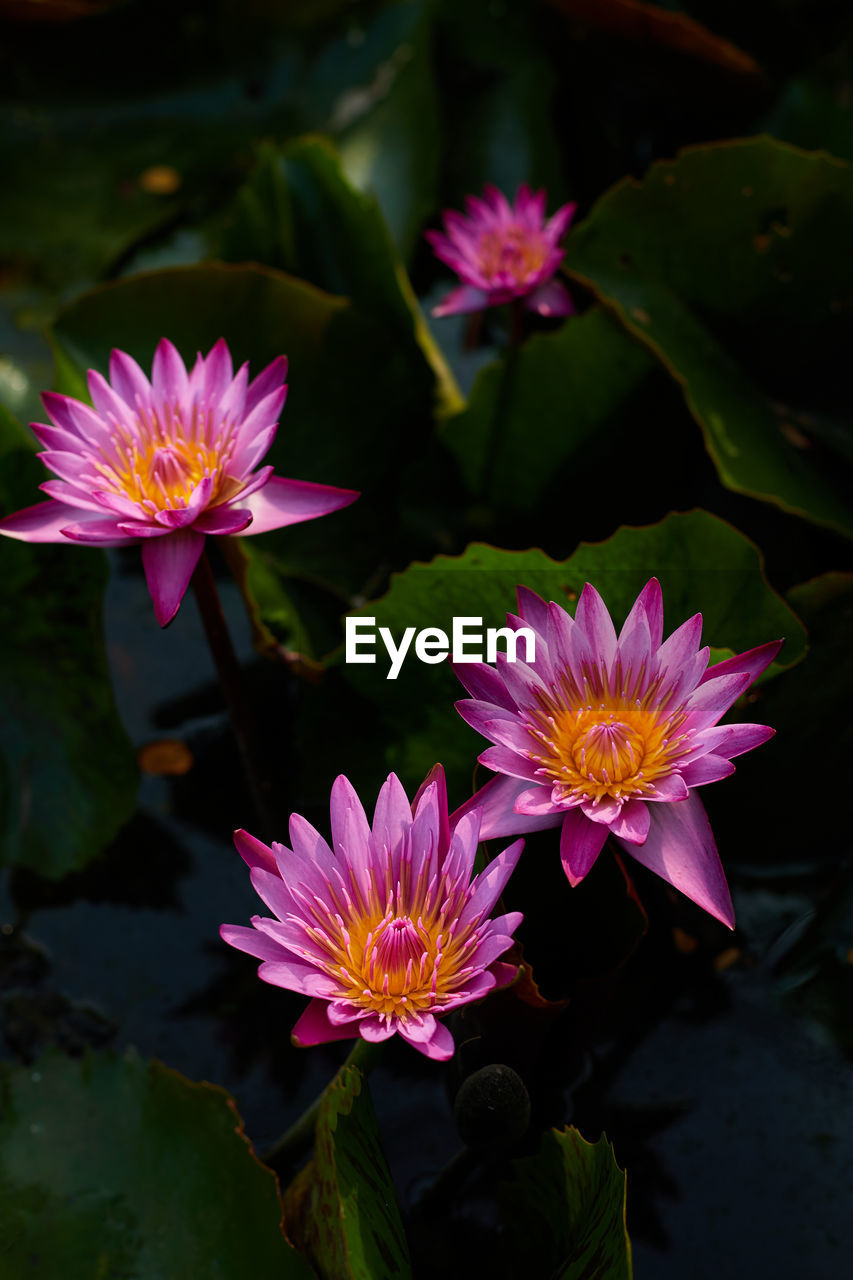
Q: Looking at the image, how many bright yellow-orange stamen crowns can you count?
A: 4